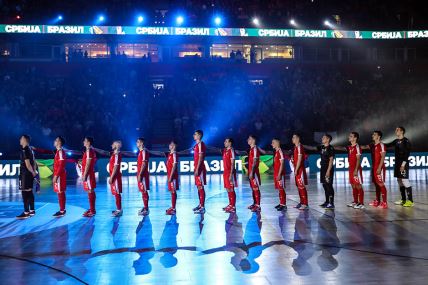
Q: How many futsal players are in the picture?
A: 15